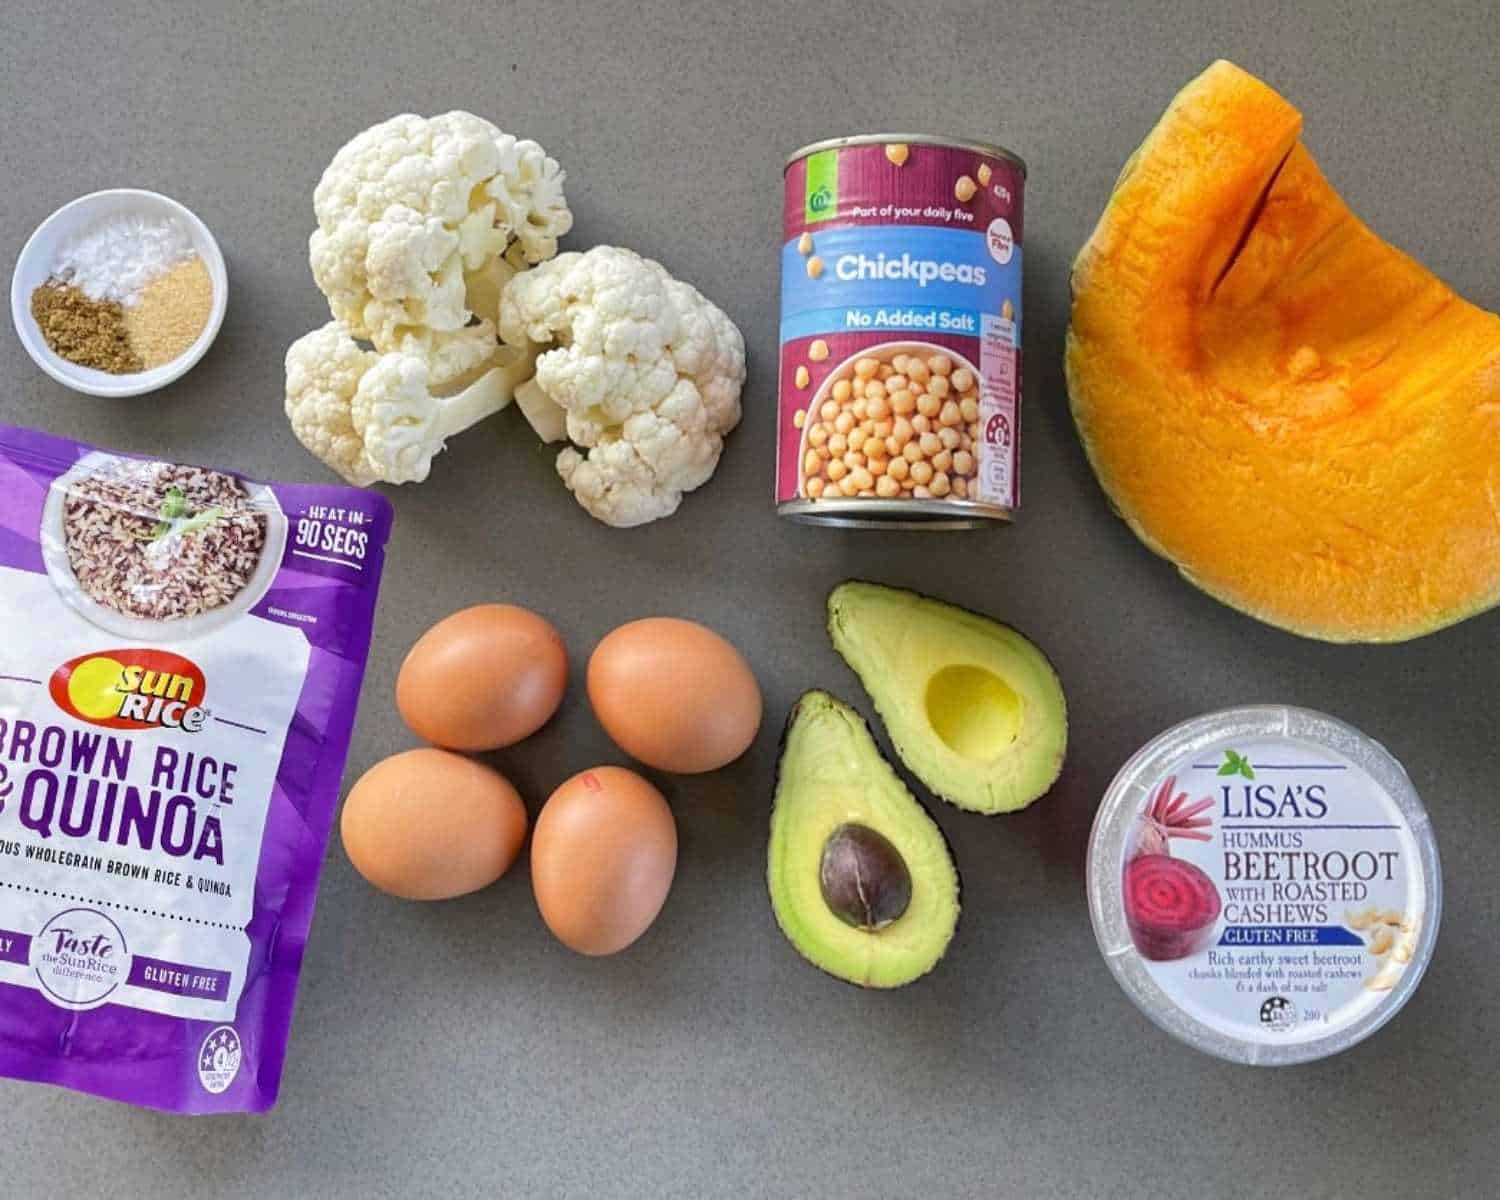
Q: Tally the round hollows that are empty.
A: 1